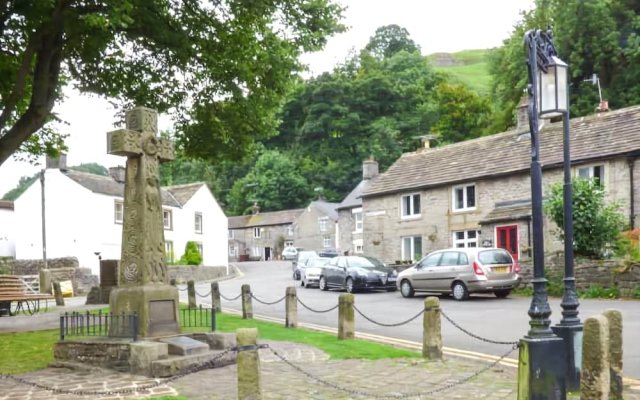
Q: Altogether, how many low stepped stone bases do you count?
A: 1